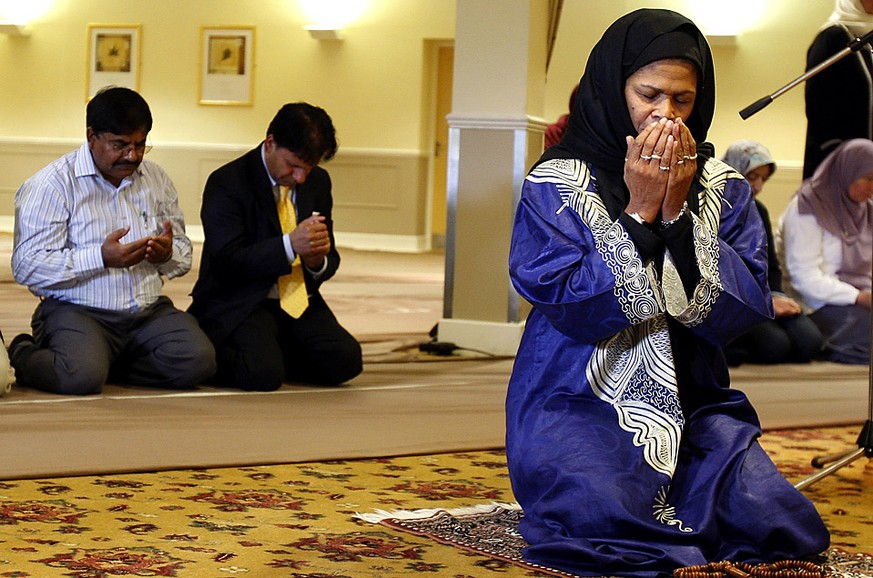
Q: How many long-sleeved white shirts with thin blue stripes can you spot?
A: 1